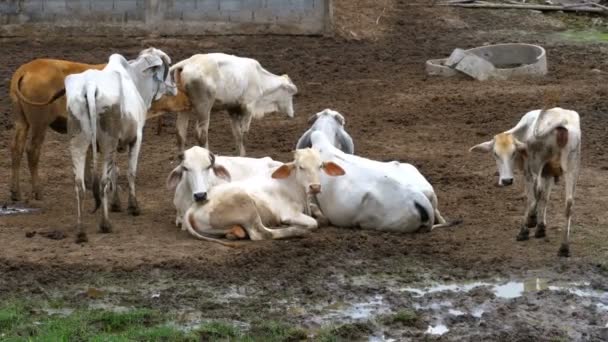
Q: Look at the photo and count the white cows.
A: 6